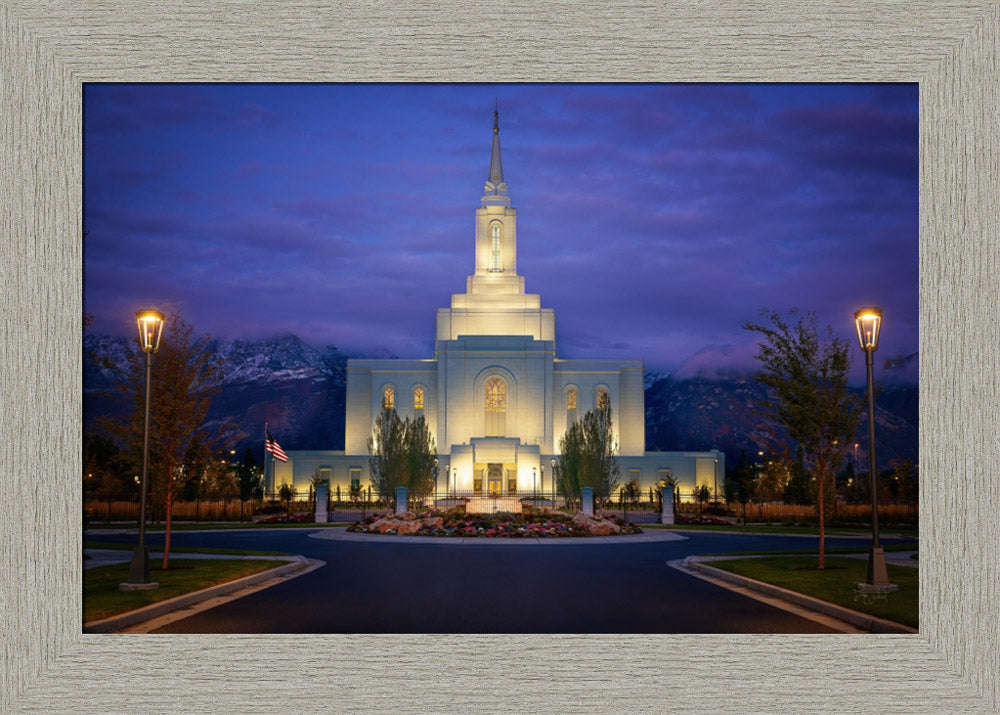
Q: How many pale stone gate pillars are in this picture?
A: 4